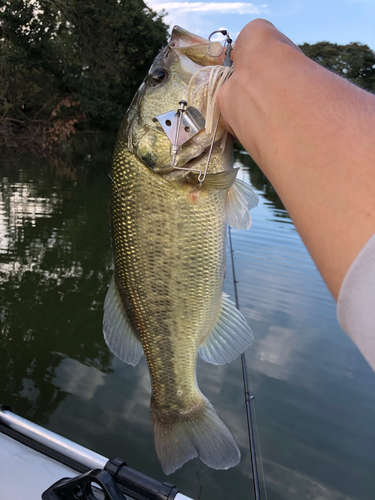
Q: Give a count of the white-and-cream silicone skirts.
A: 1